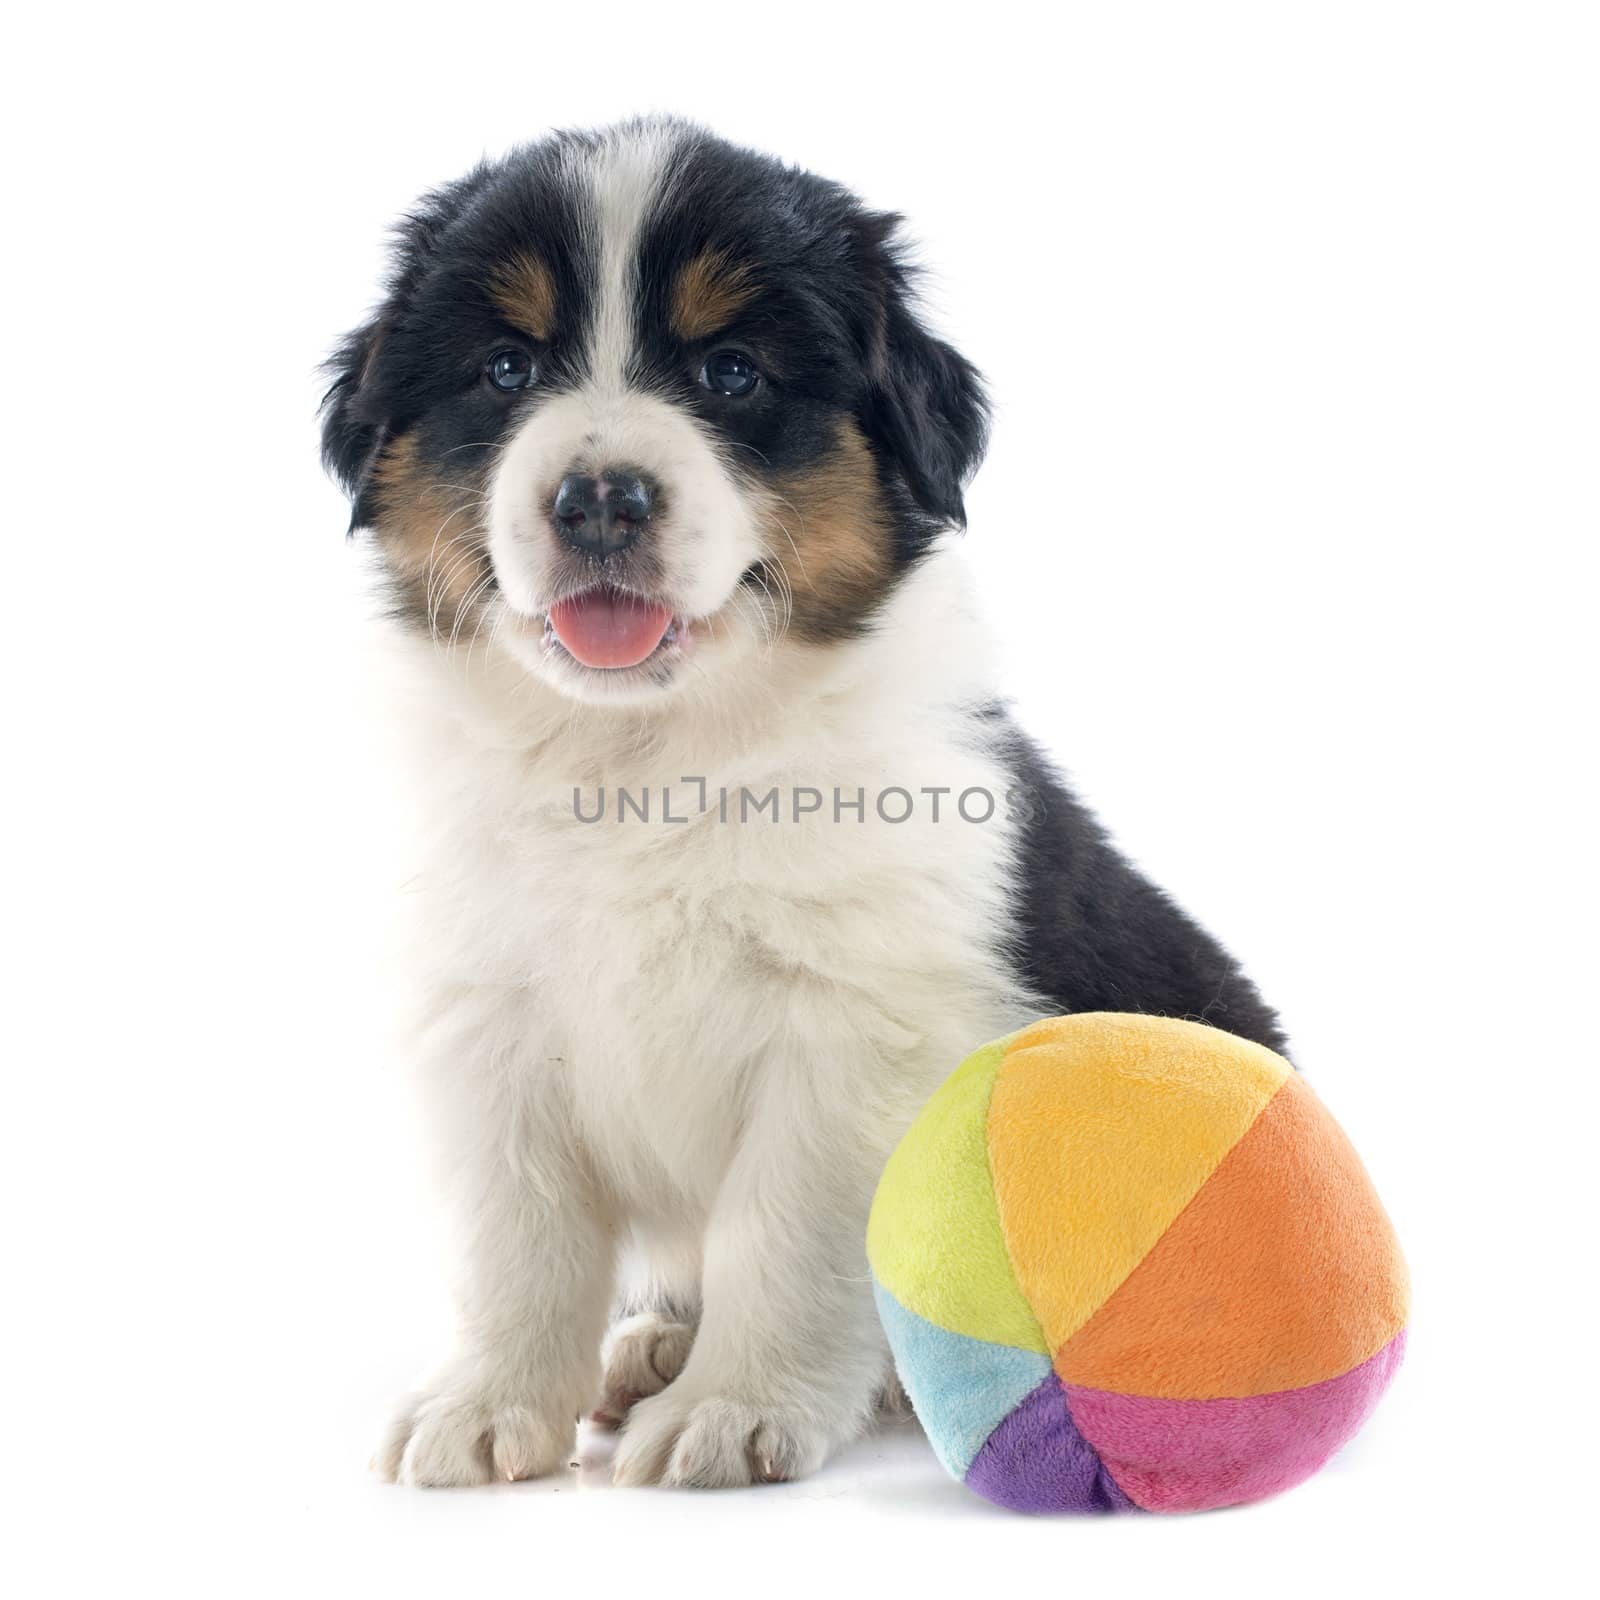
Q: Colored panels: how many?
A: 6